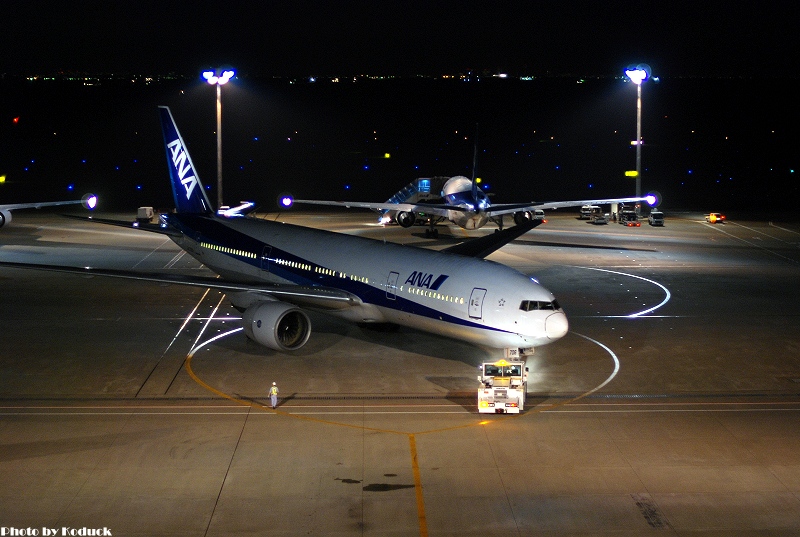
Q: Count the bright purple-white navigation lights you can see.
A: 3